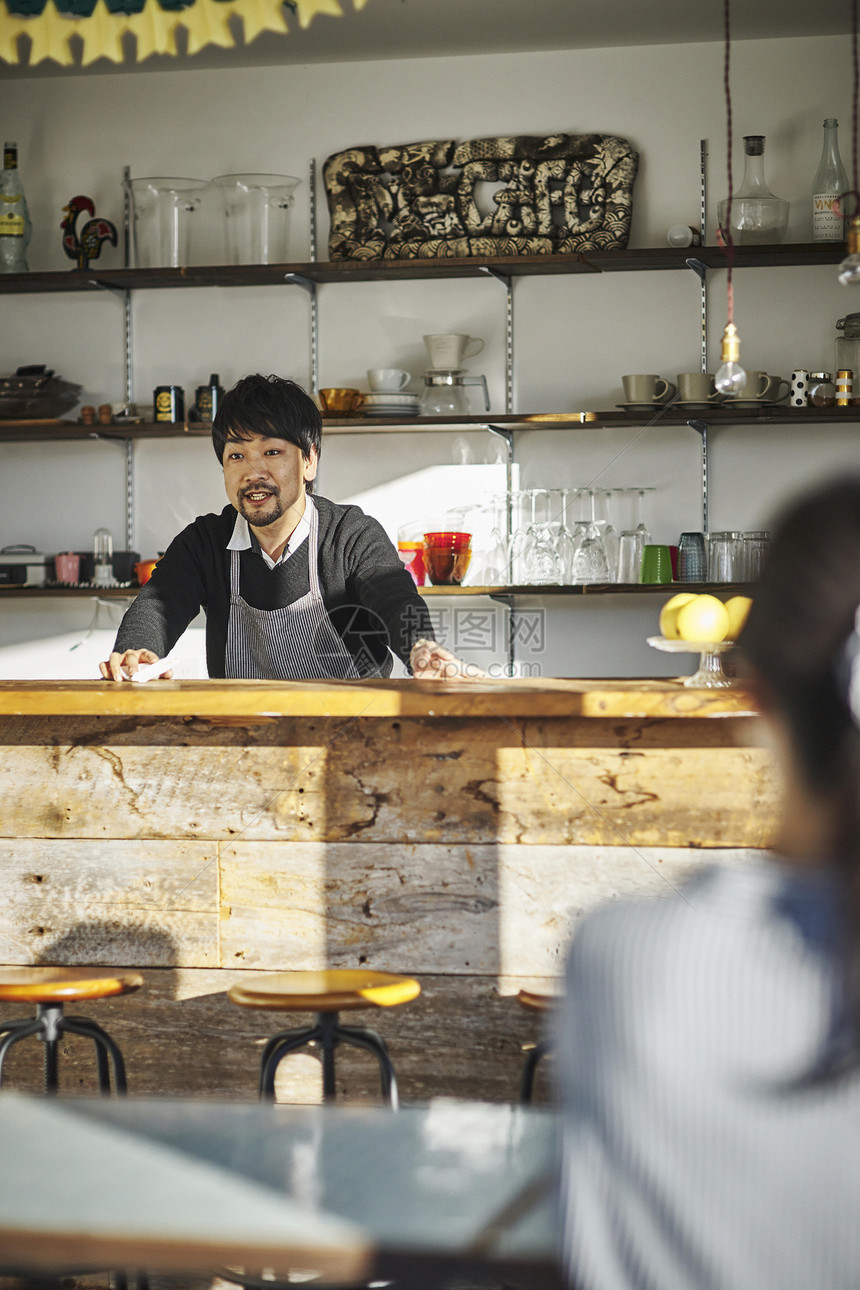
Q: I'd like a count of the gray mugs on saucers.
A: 3